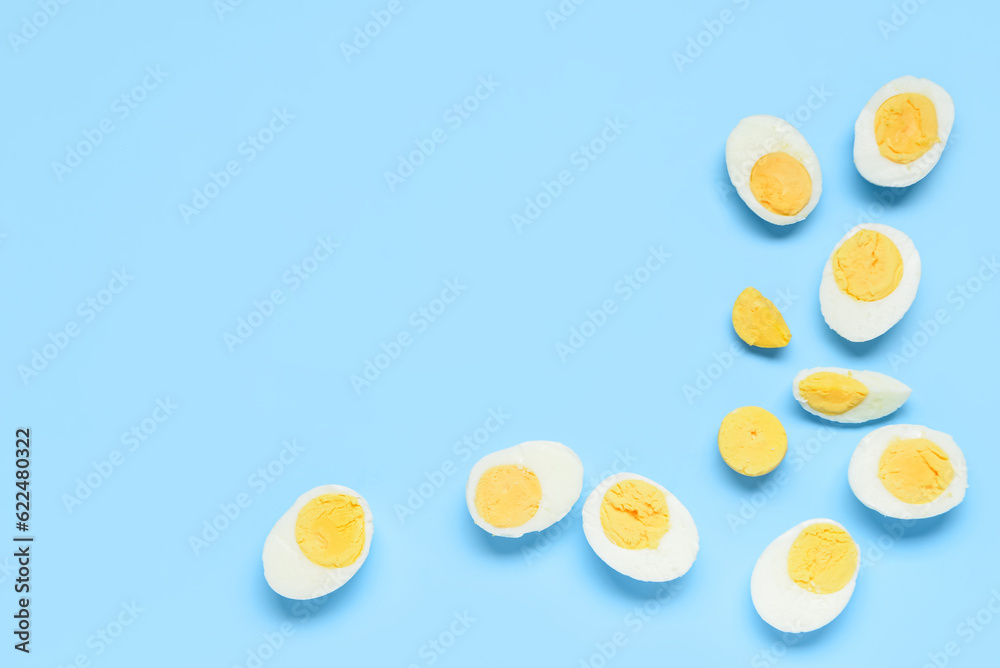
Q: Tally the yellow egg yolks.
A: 11